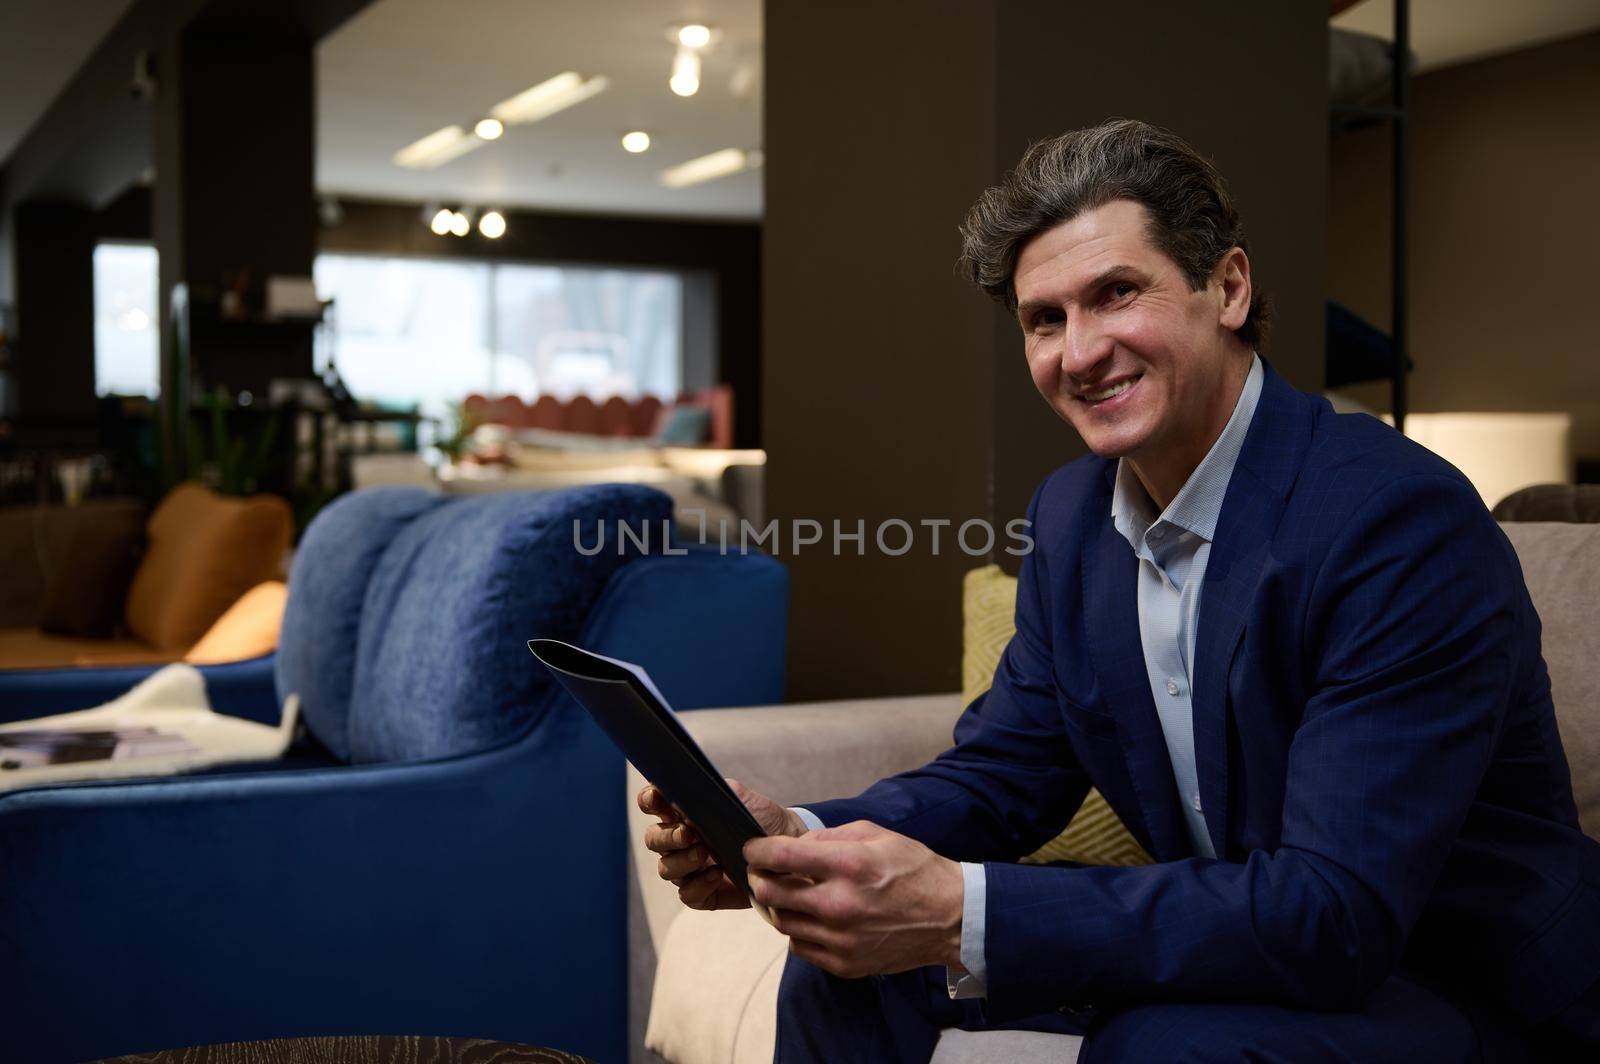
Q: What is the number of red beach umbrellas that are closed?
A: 0